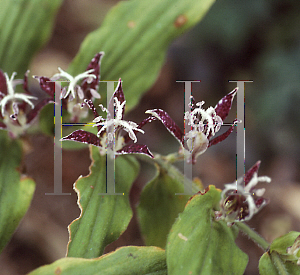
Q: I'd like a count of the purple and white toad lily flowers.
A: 5